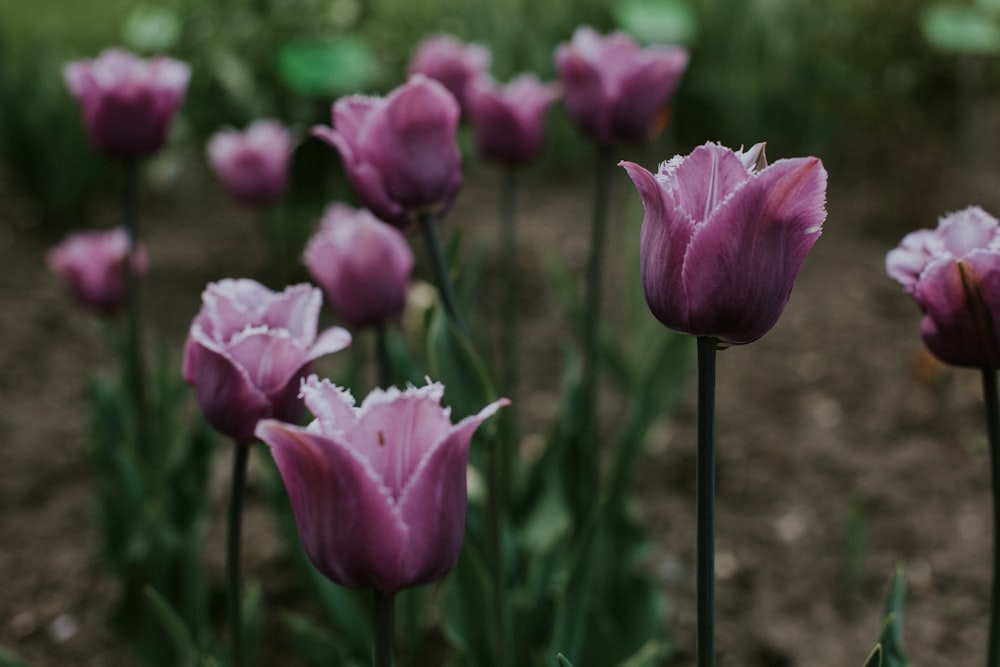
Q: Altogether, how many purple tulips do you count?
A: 12